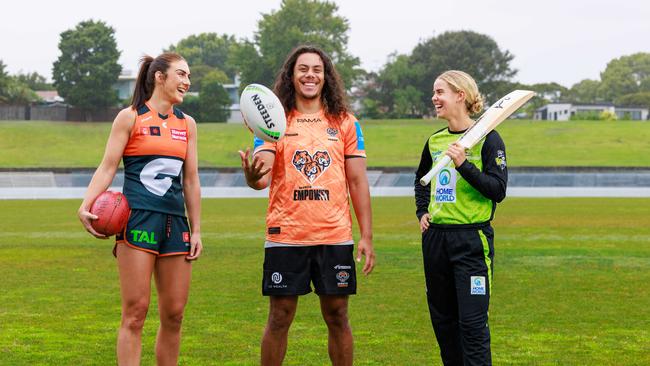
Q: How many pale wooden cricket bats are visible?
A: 1